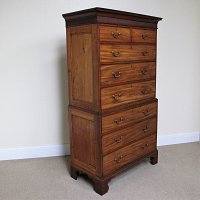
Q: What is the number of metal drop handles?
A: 14